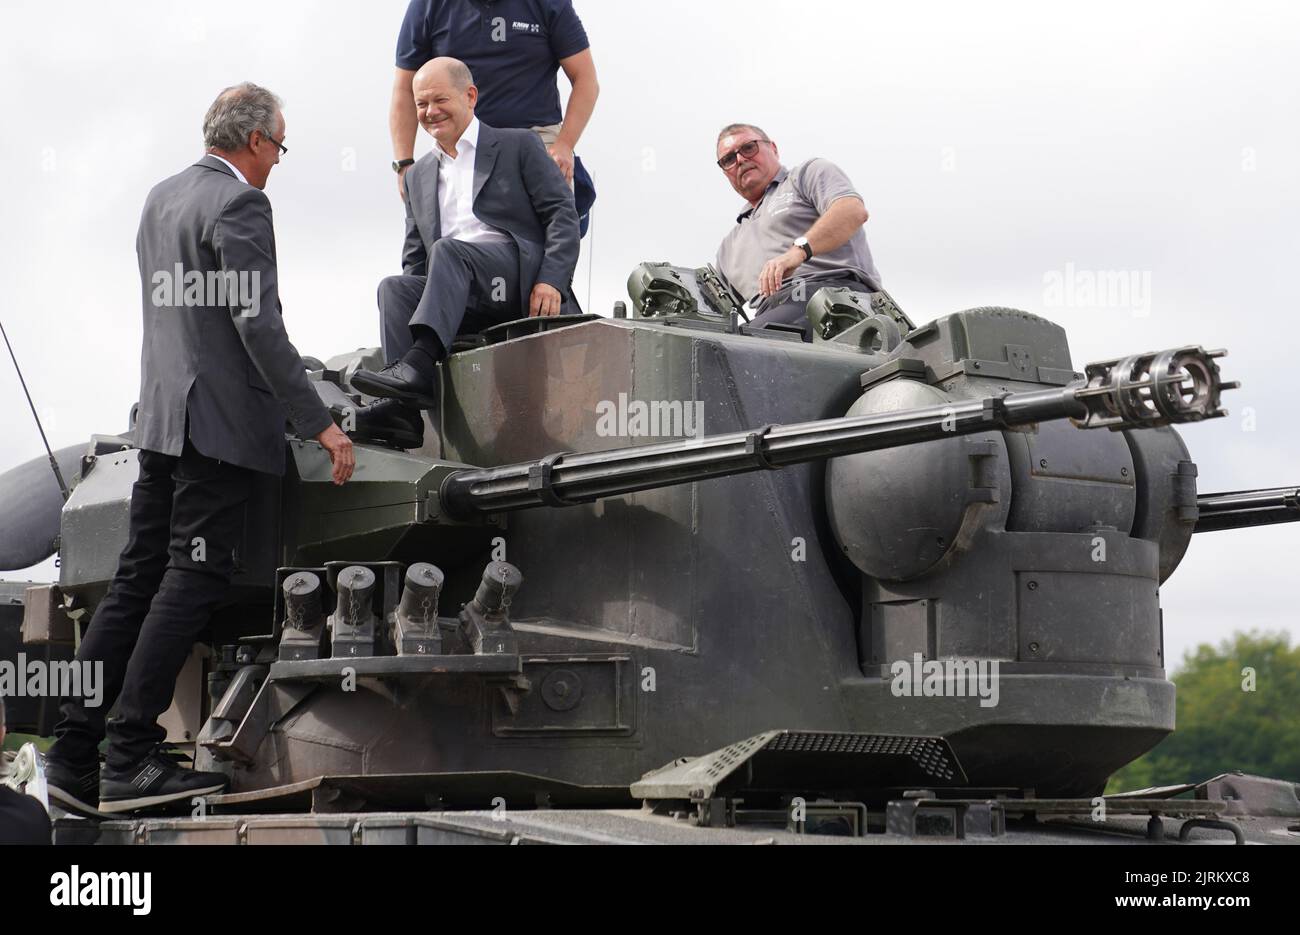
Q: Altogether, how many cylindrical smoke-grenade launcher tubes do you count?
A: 4